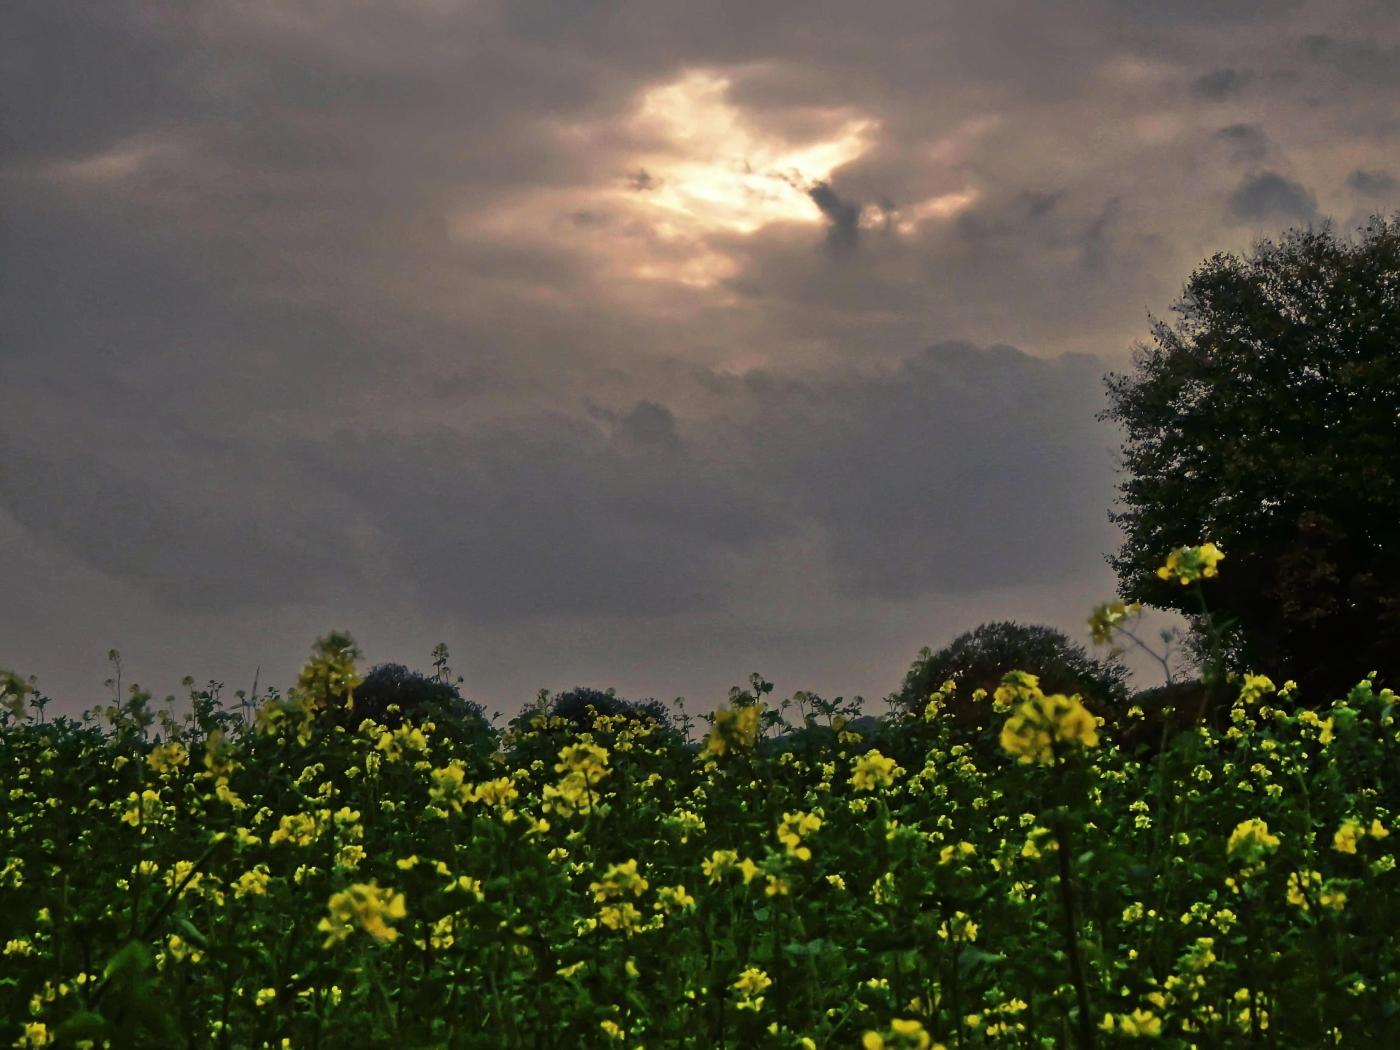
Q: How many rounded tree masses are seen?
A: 4